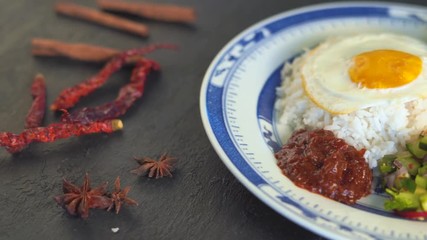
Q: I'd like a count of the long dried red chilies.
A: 4